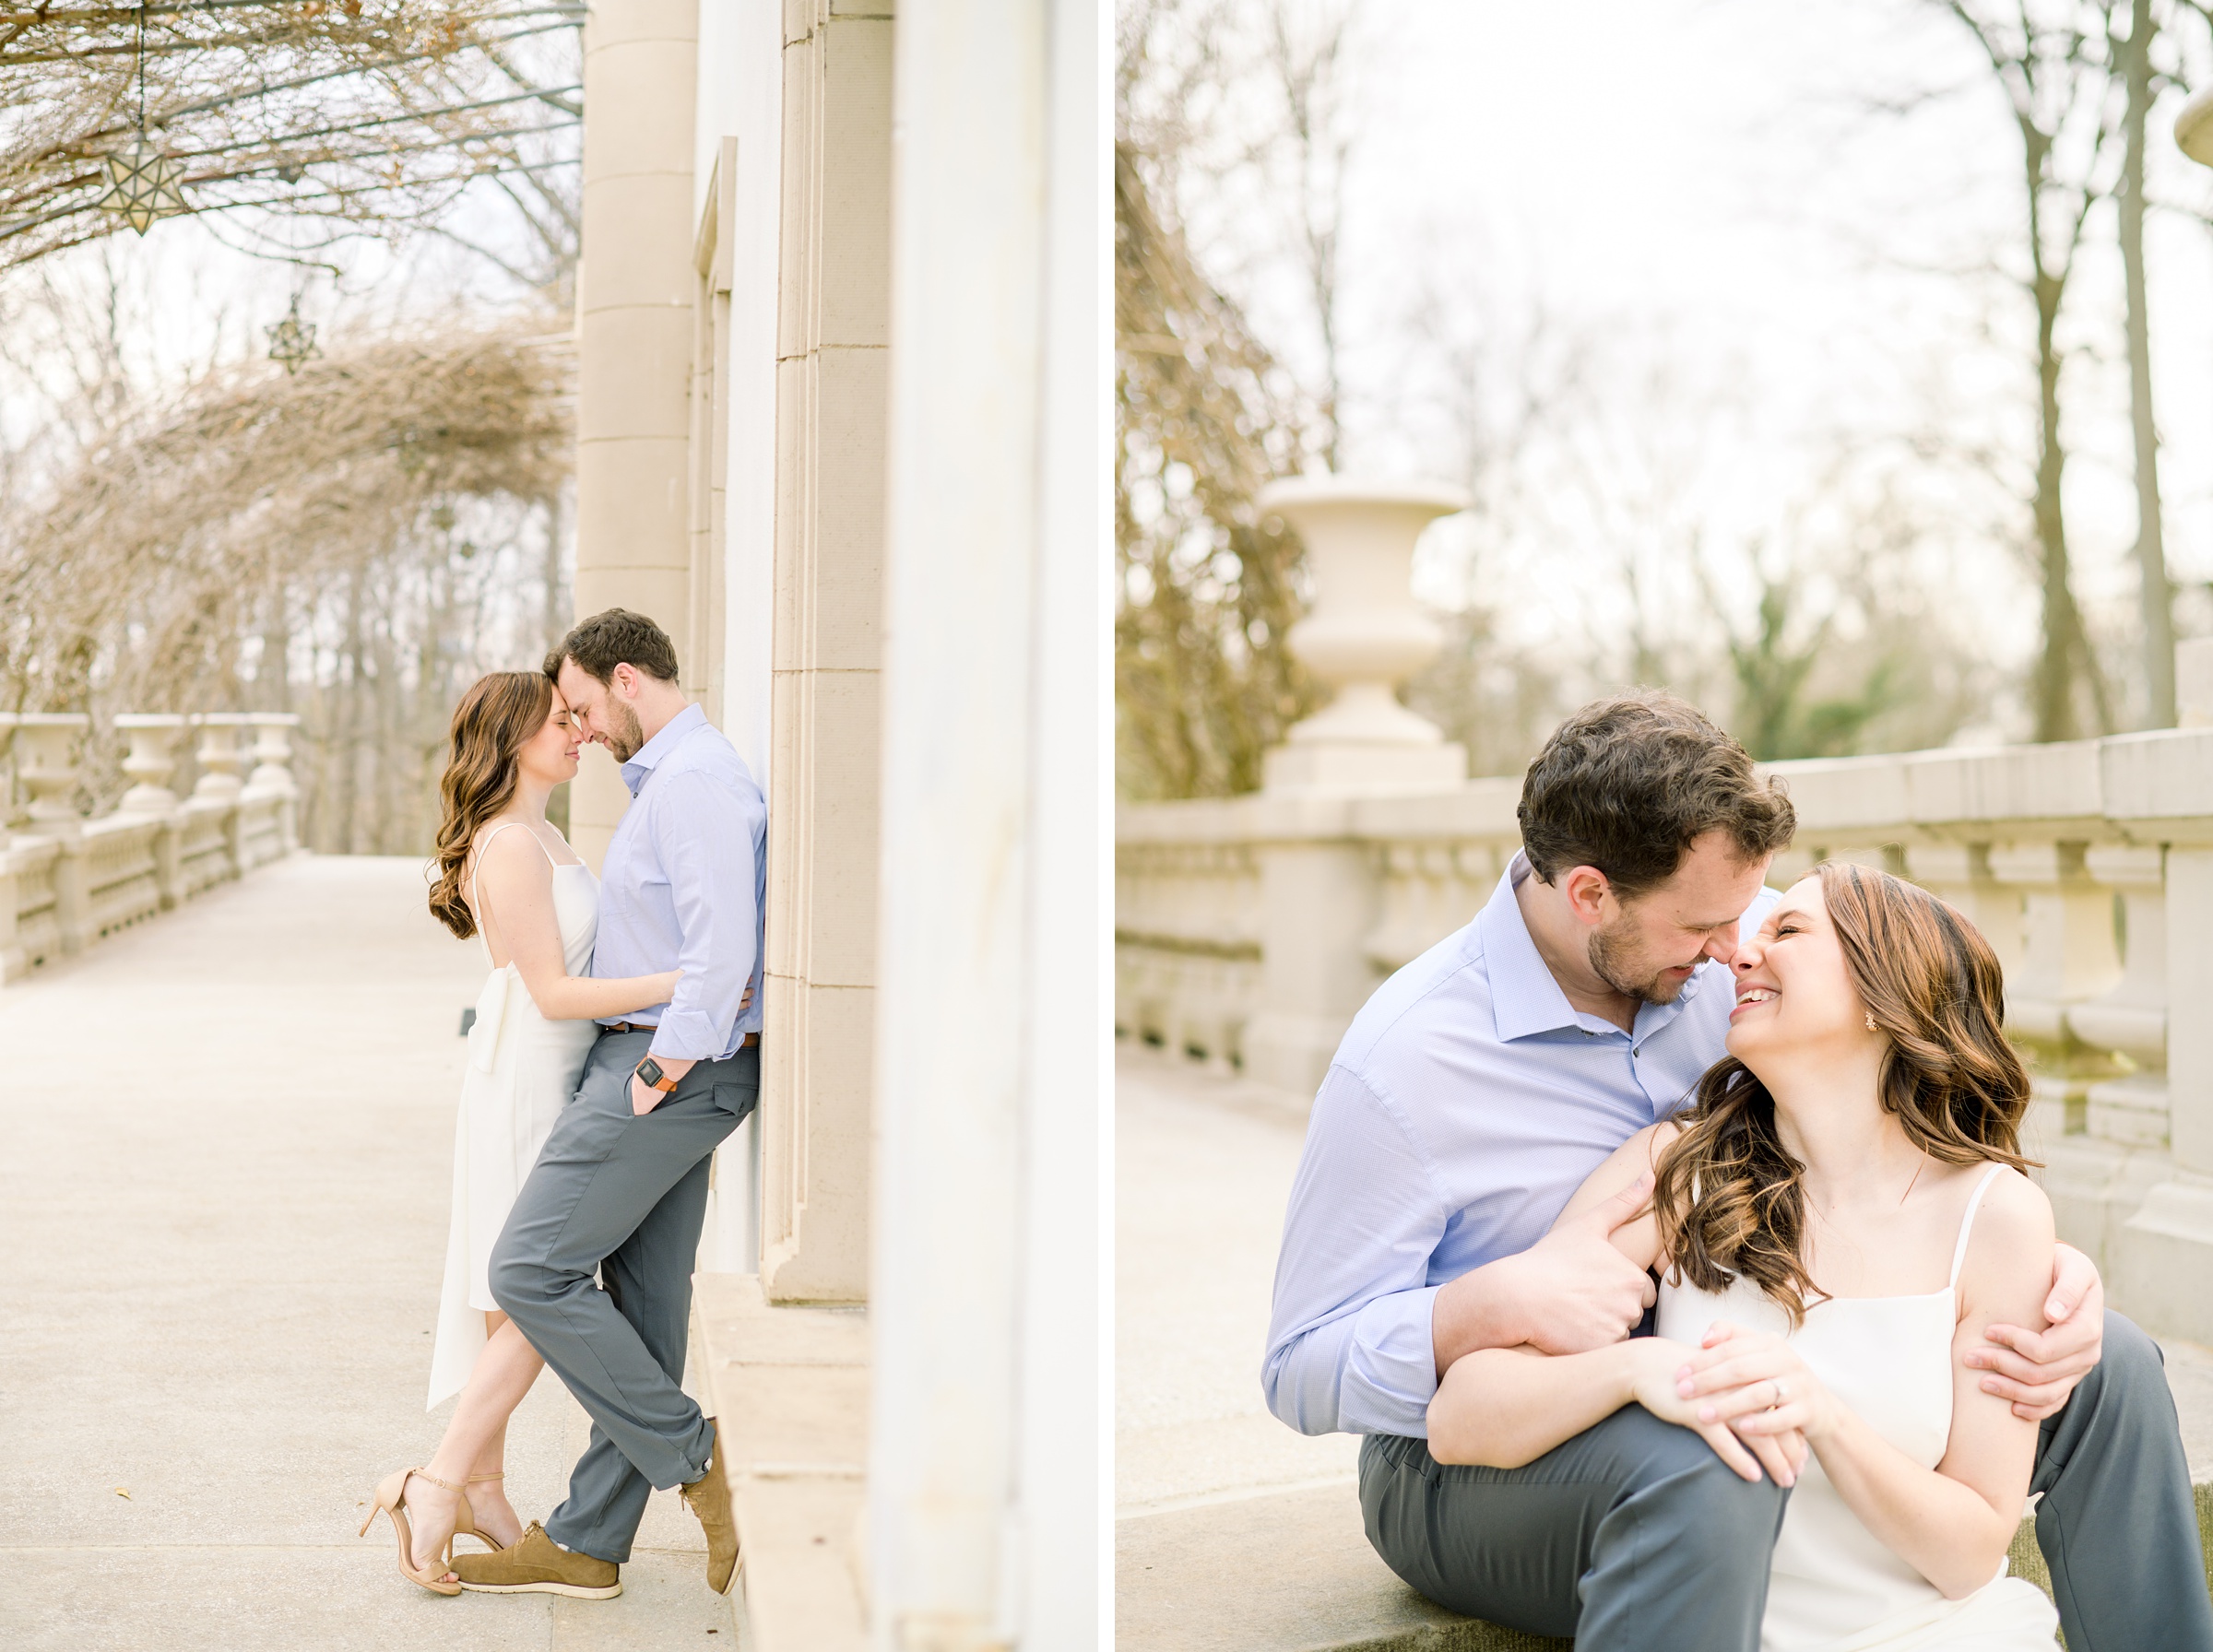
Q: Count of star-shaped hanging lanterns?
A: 2